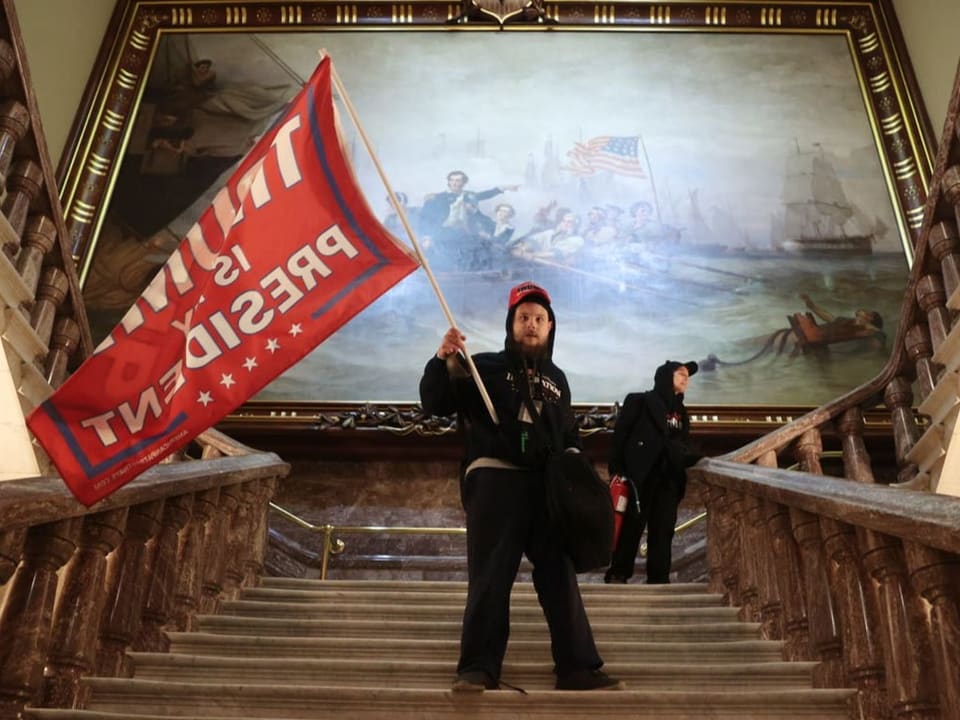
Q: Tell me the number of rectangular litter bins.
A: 0